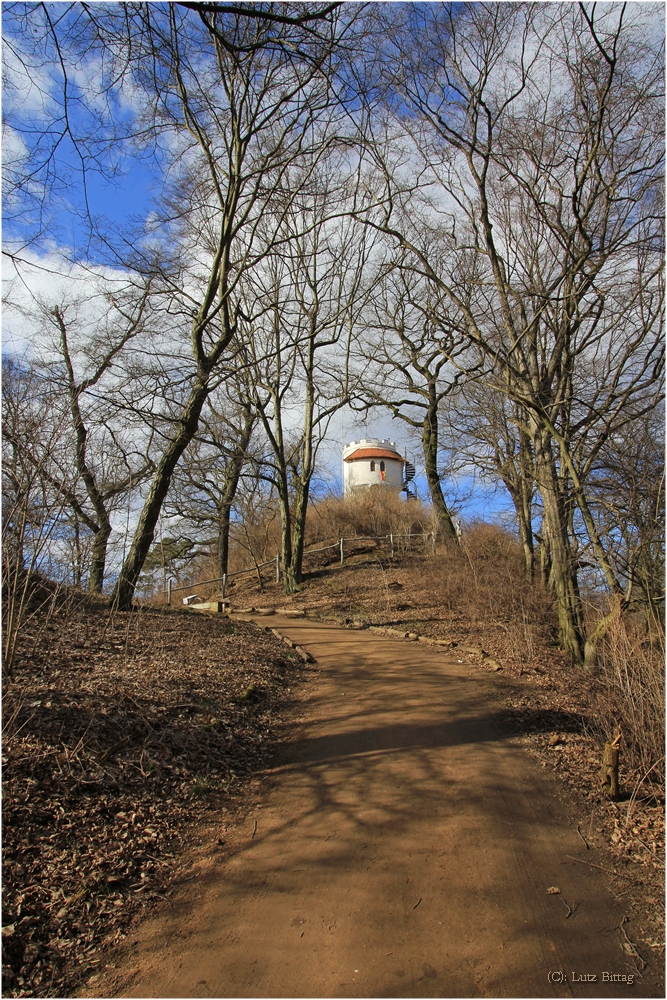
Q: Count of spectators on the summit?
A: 0